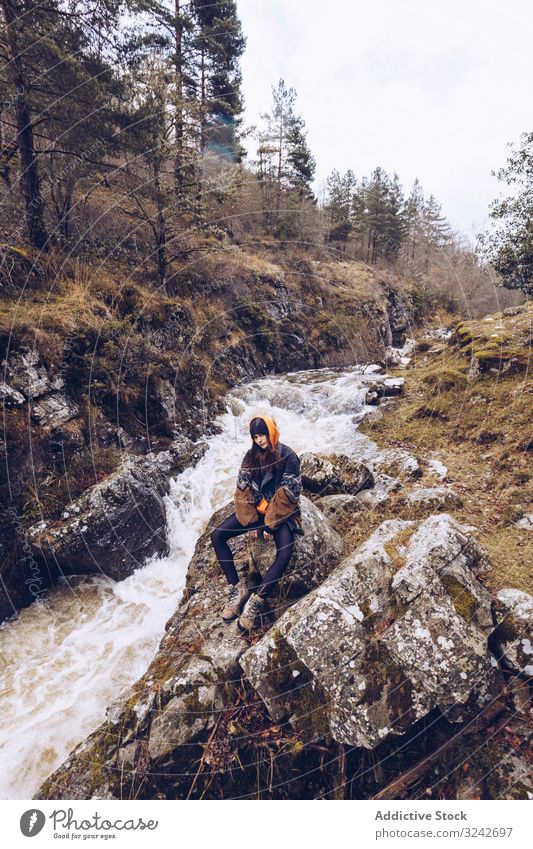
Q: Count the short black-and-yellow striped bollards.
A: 0